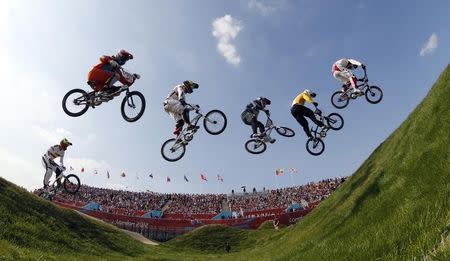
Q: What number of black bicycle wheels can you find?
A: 11